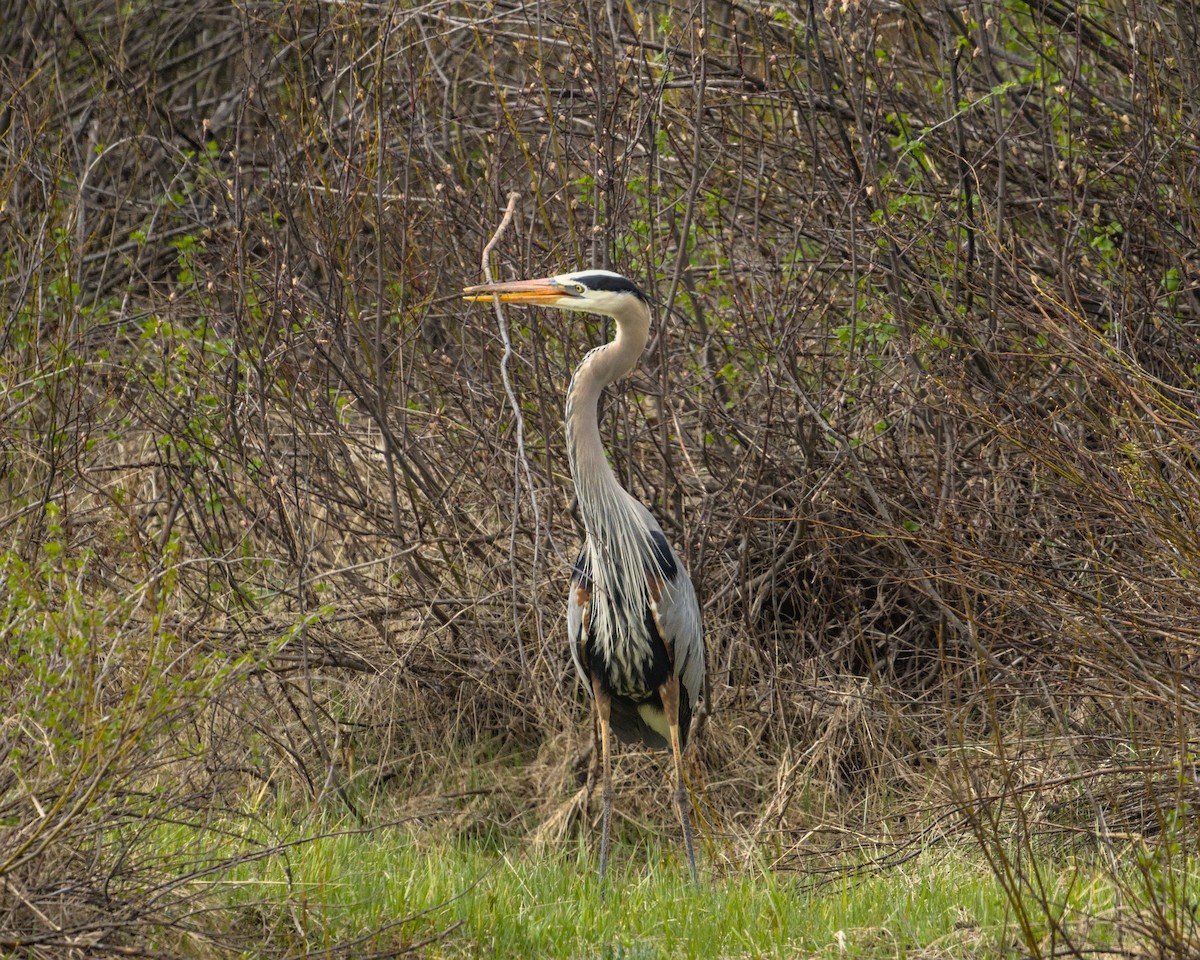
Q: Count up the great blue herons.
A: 1